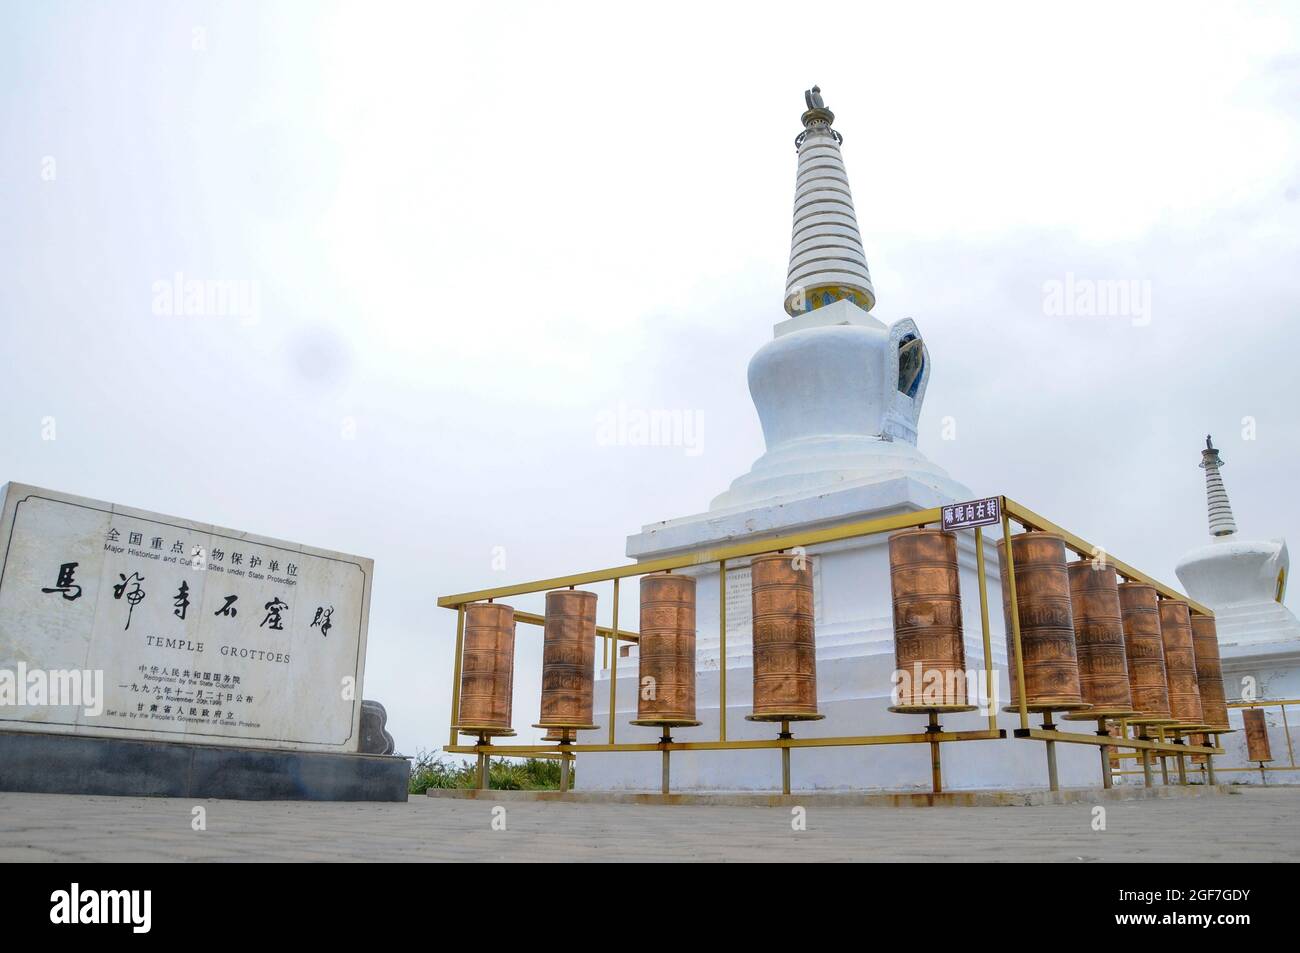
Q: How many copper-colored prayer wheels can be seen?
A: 11